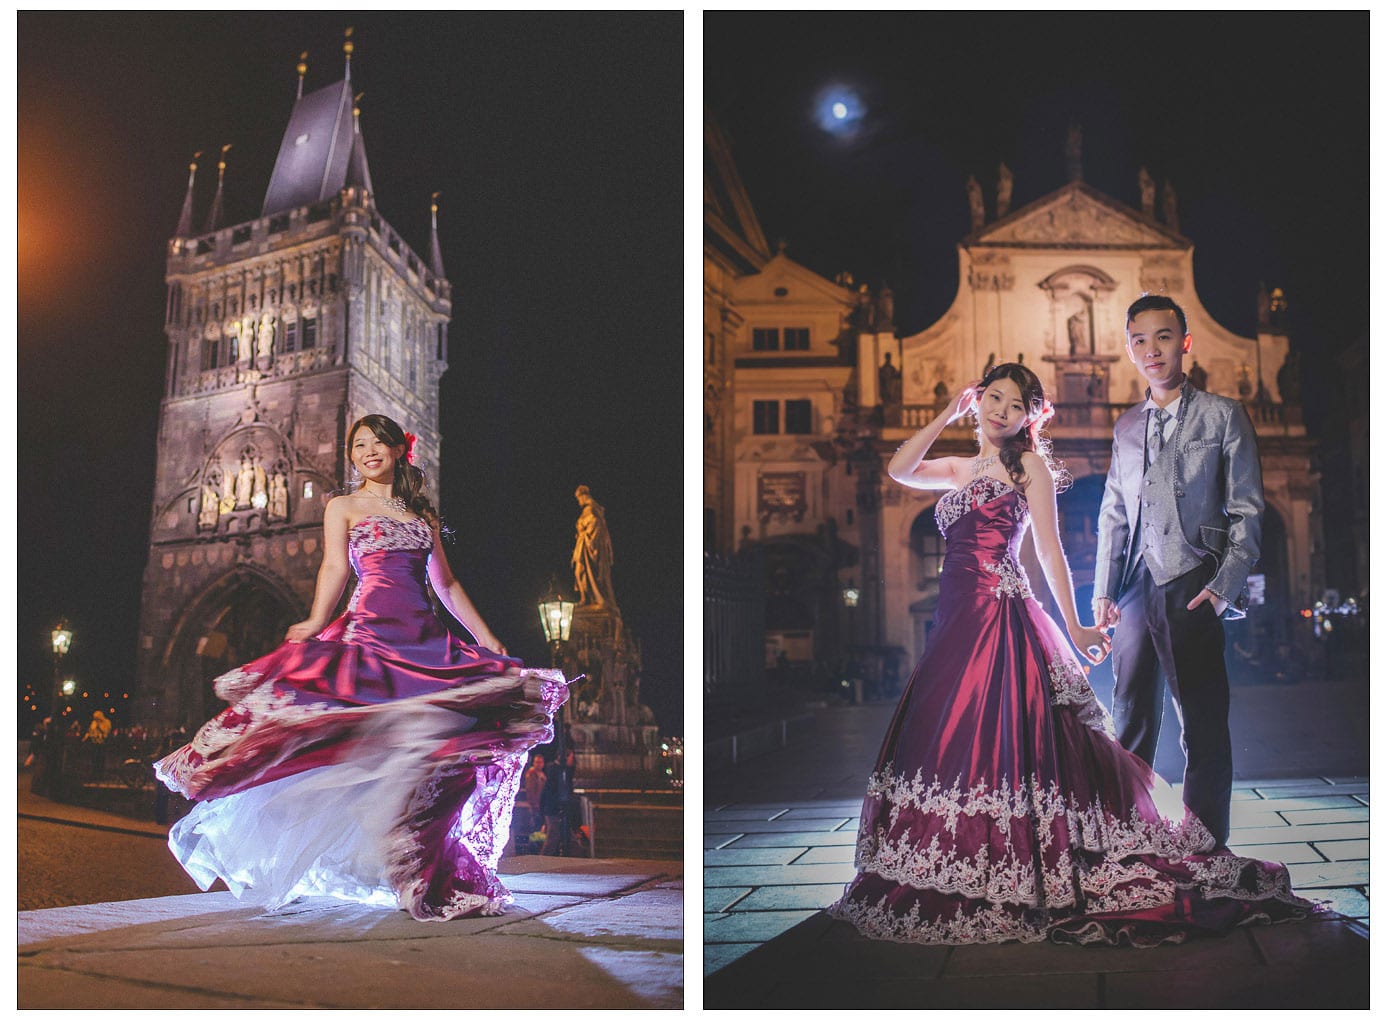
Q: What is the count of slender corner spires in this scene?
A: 4